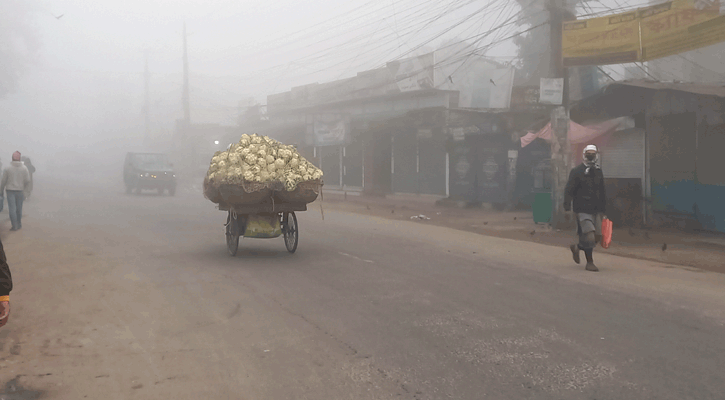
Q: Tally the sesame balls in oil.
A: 0